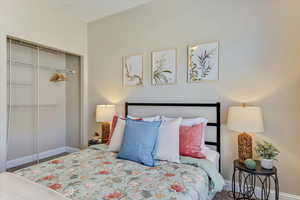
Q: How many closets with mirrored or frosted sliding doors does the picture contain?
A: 1